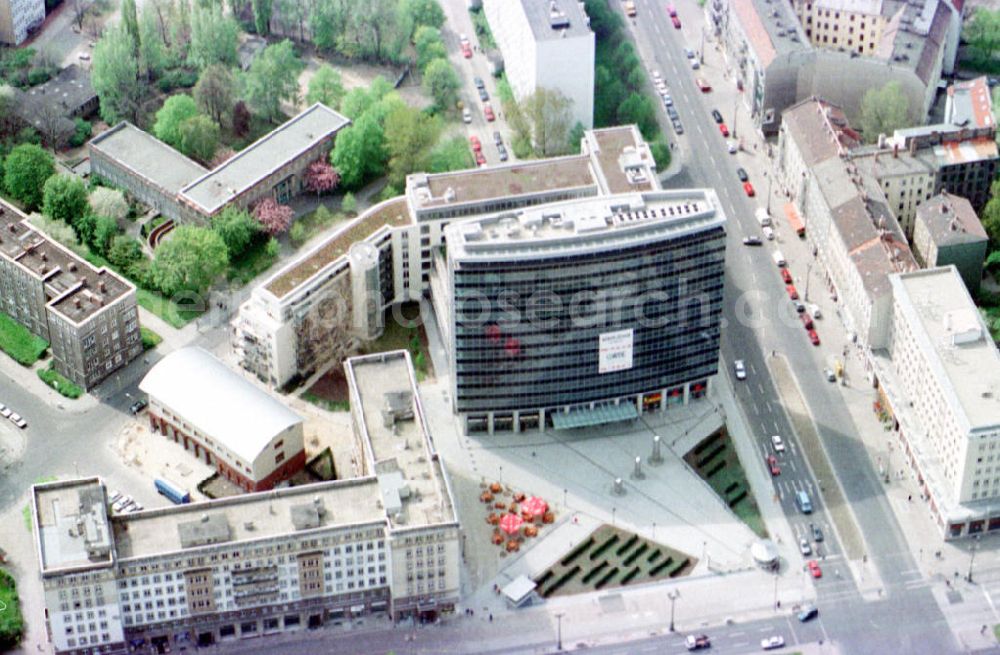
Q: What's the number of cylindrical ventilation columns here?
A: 3